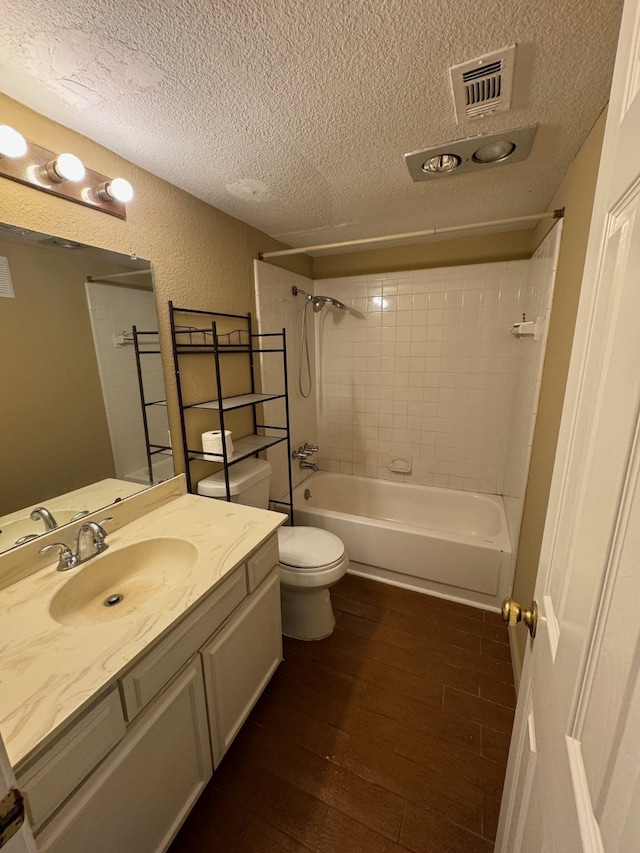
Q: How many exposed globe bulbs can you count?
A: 3